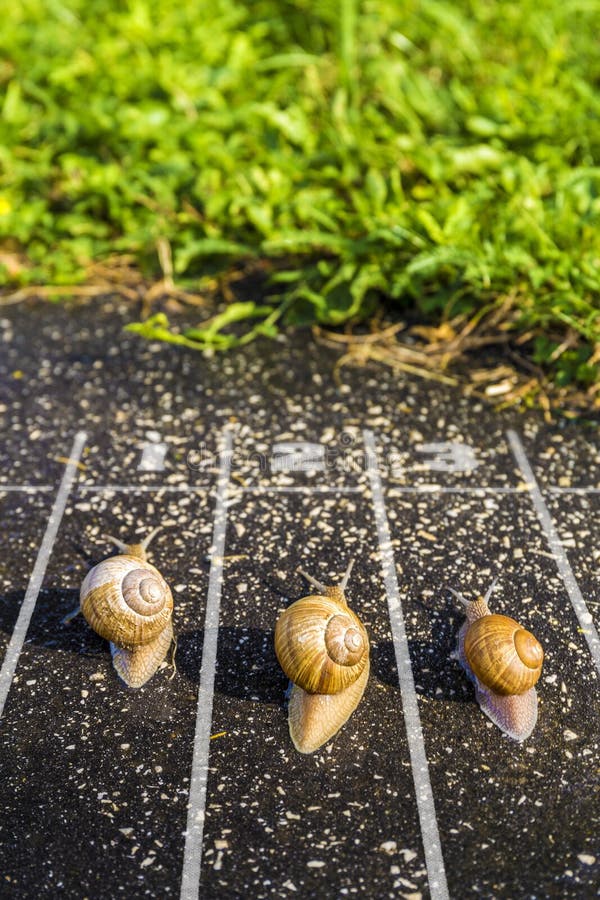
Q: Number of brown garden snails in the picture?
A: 3